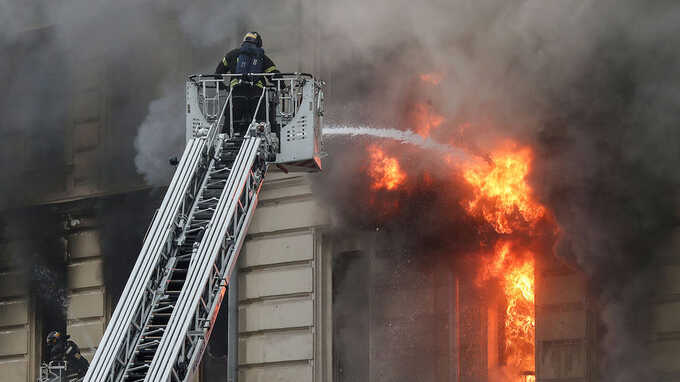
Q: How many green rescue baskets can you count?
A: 0